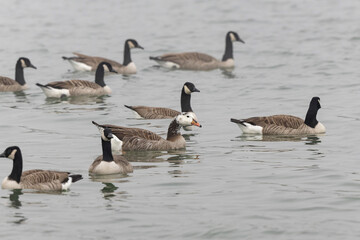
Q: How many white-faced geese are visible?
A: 1